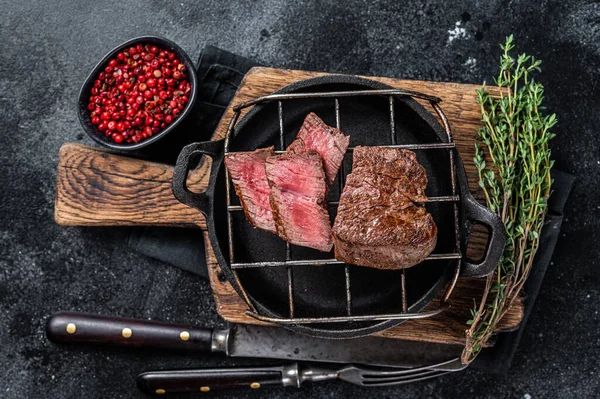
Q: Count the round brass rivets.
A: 6